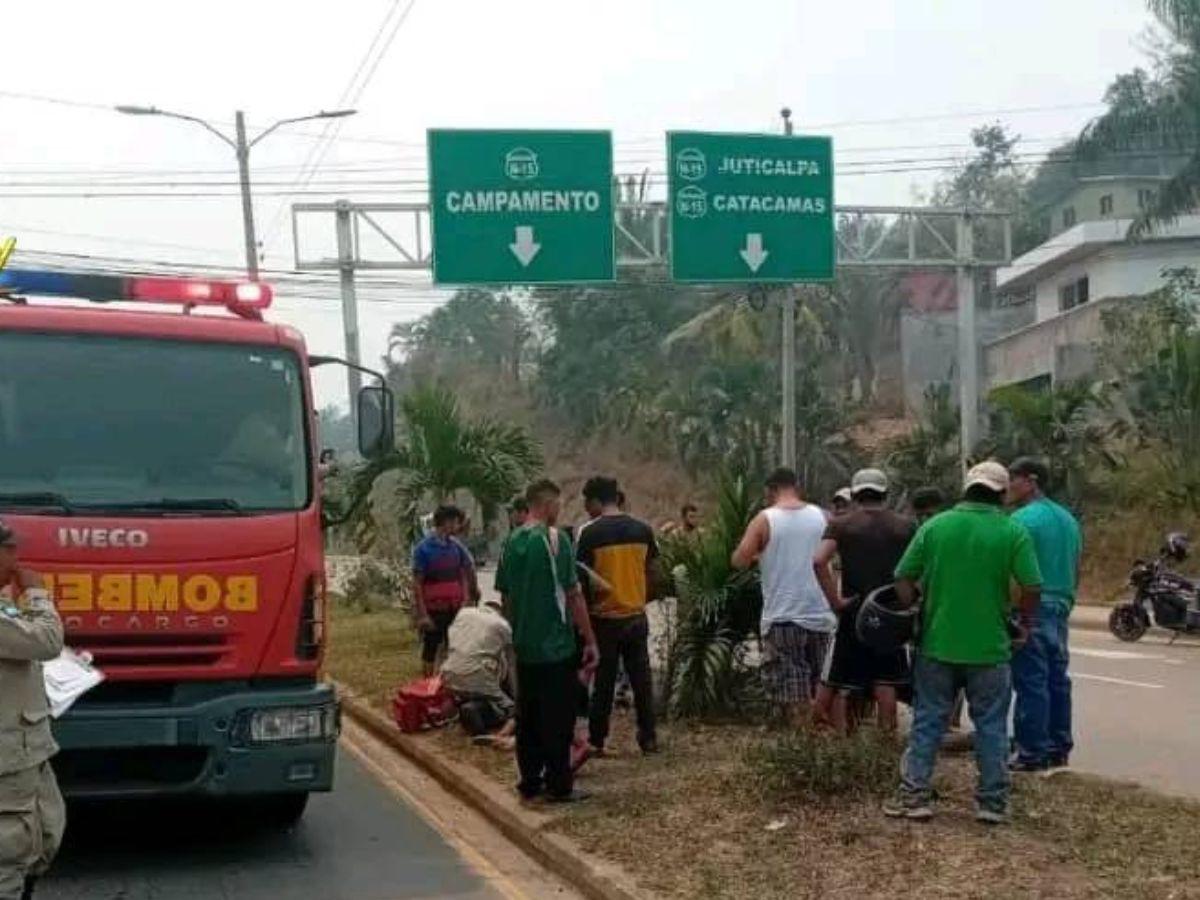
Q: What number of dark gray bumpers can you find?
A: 1